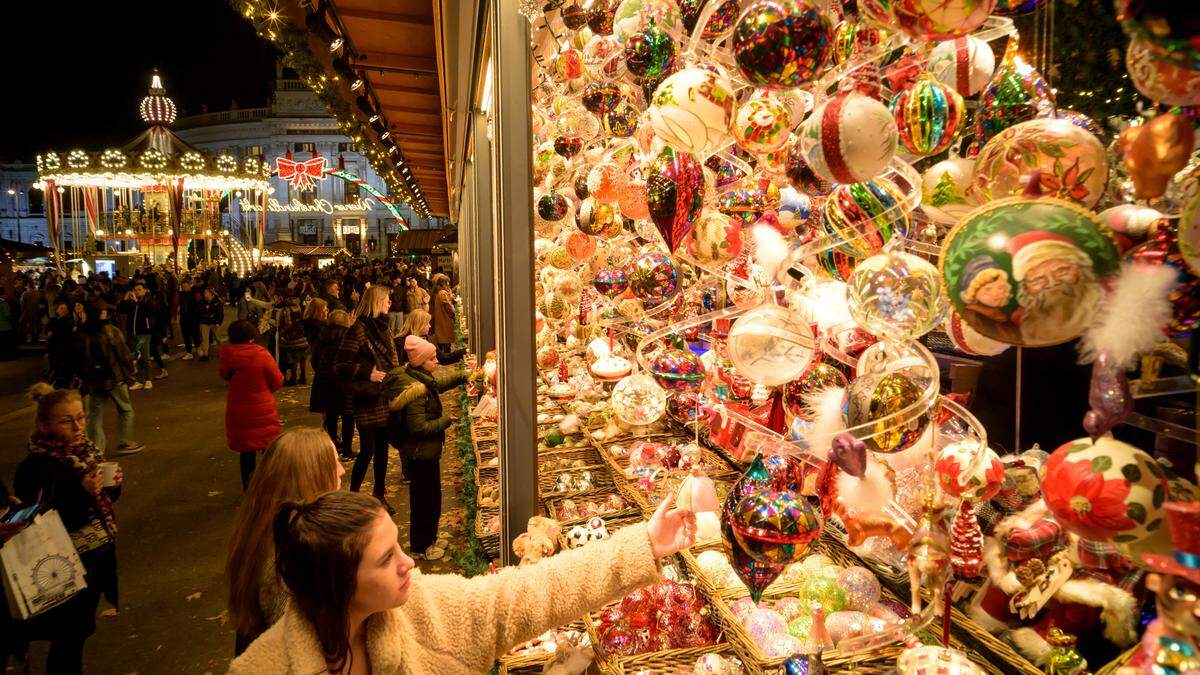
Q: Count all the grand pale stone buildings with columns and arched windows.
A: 1